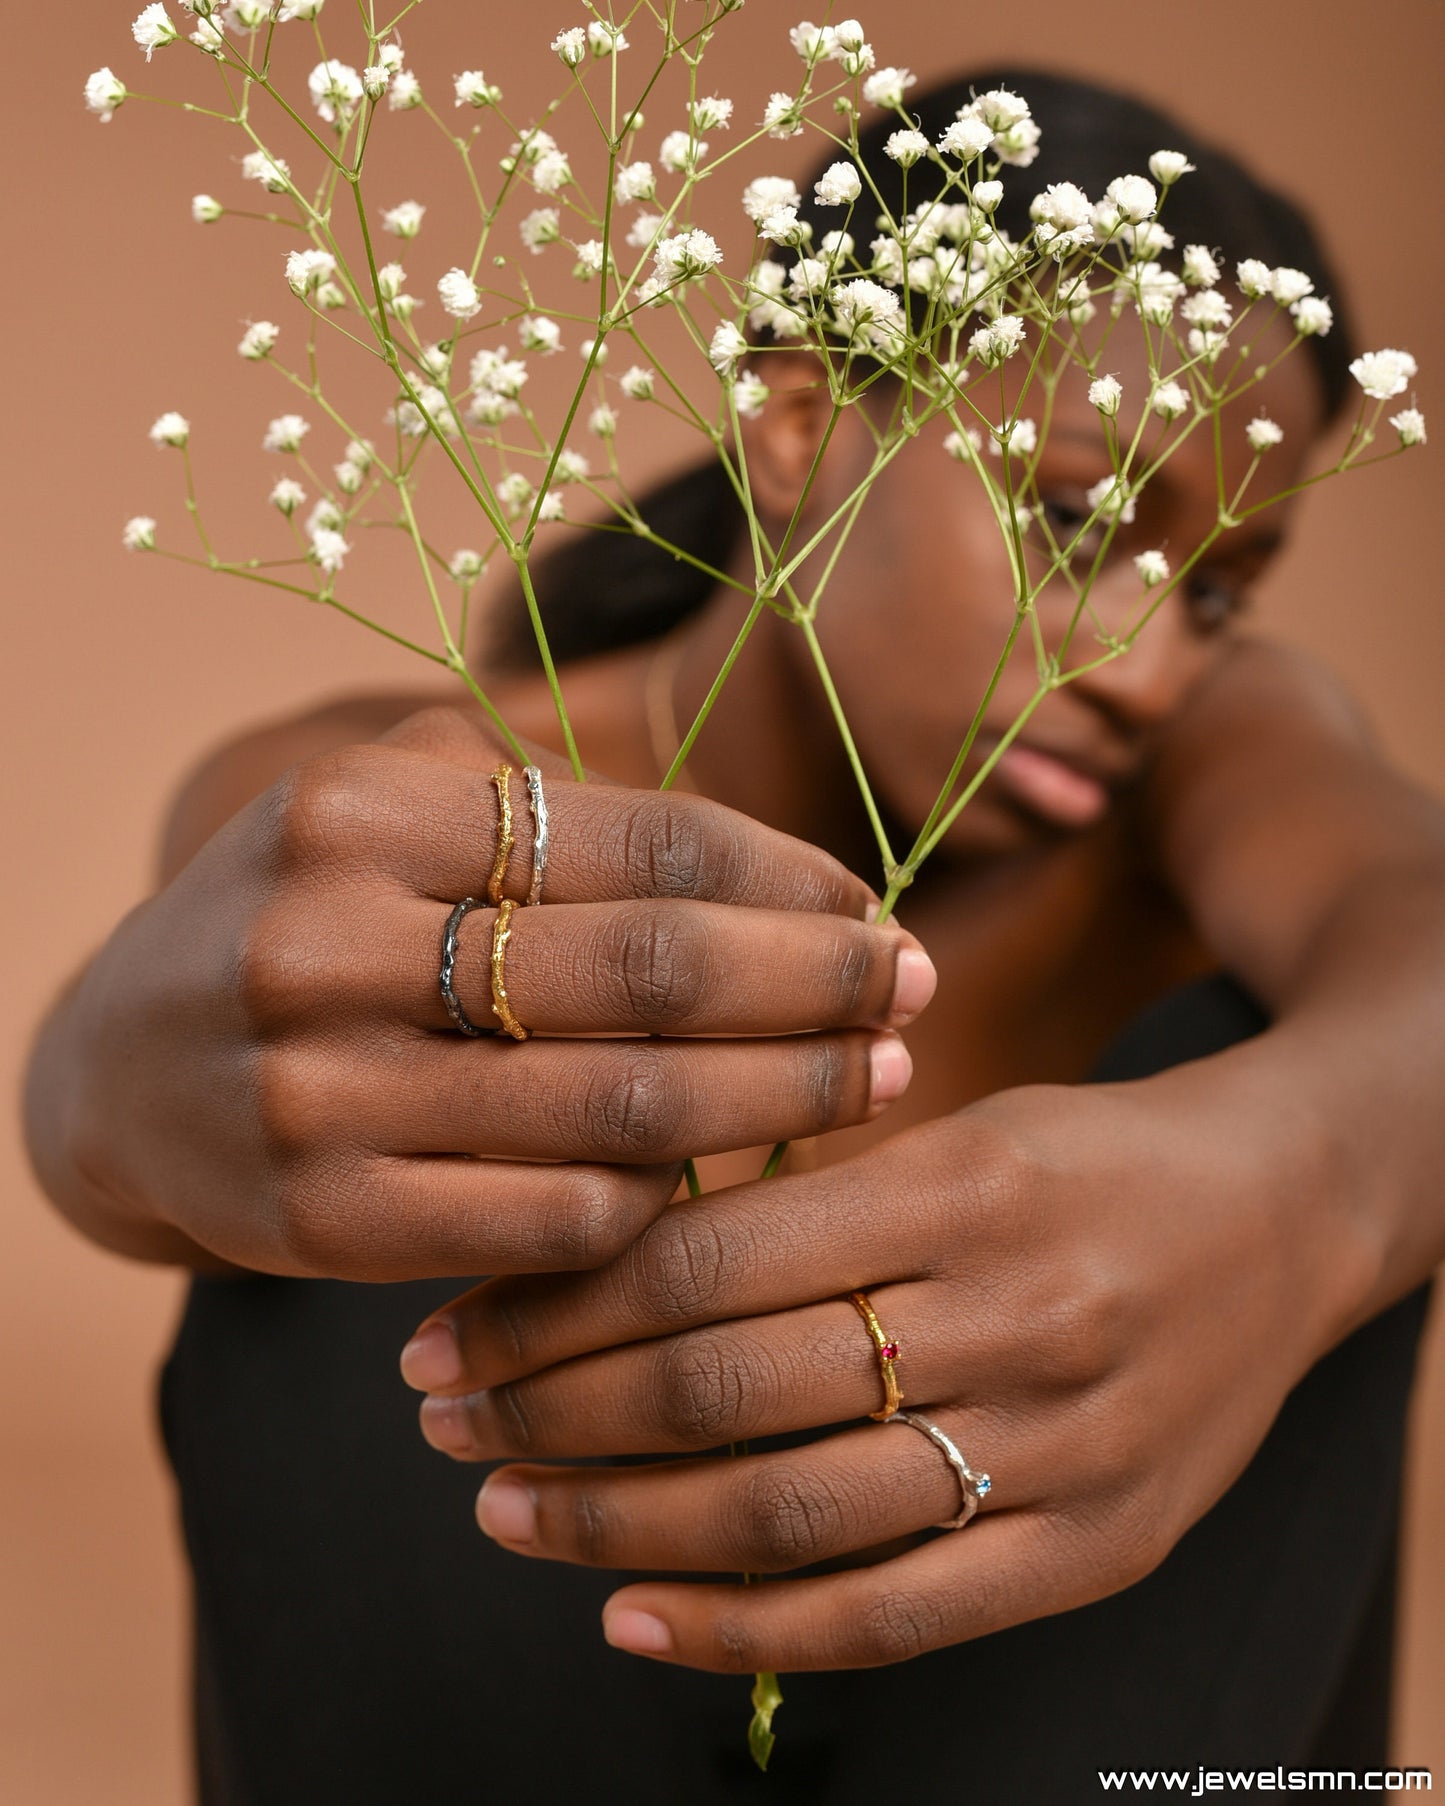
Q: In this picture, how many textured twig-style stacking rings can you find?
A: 6